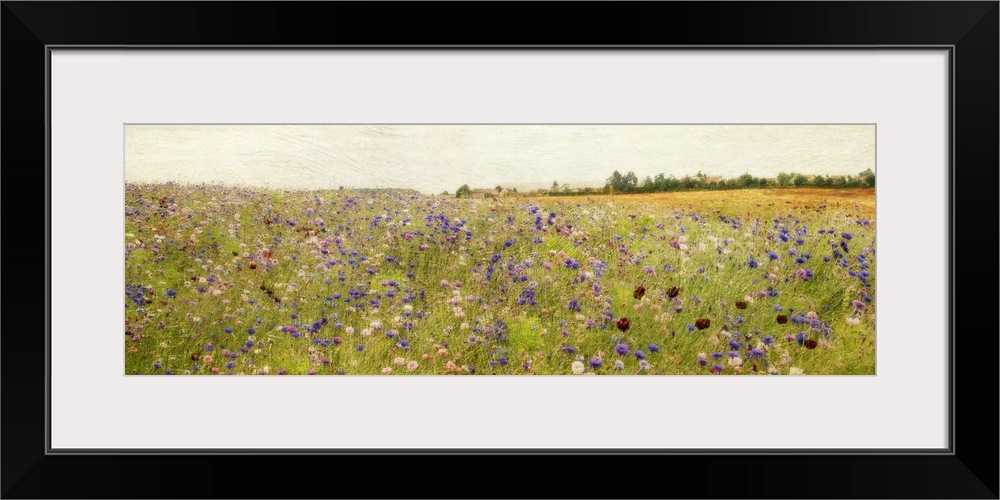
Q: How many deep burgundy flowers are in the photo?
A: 7